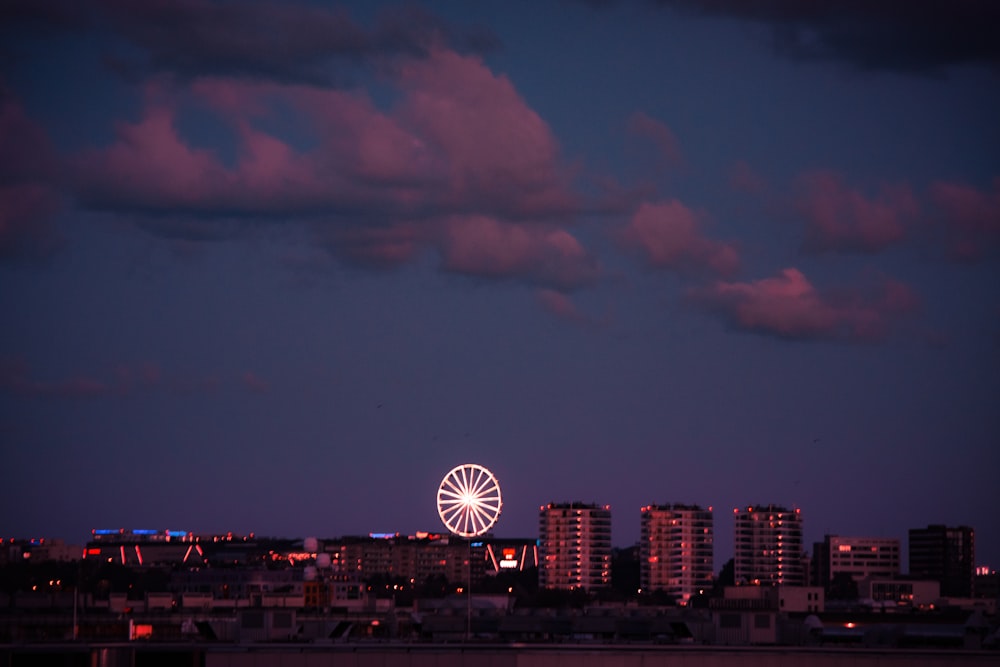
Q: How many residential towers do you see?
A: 3